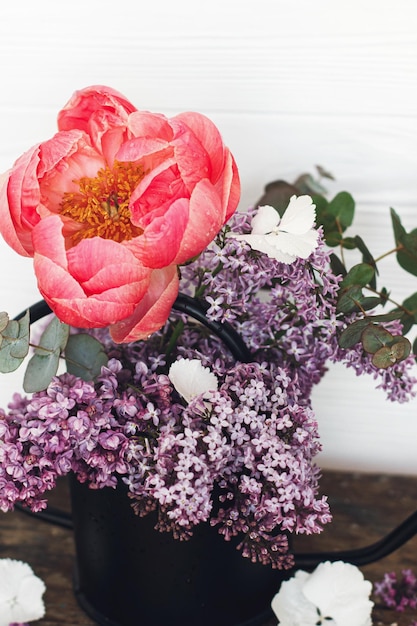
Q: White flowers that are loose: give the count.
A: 2